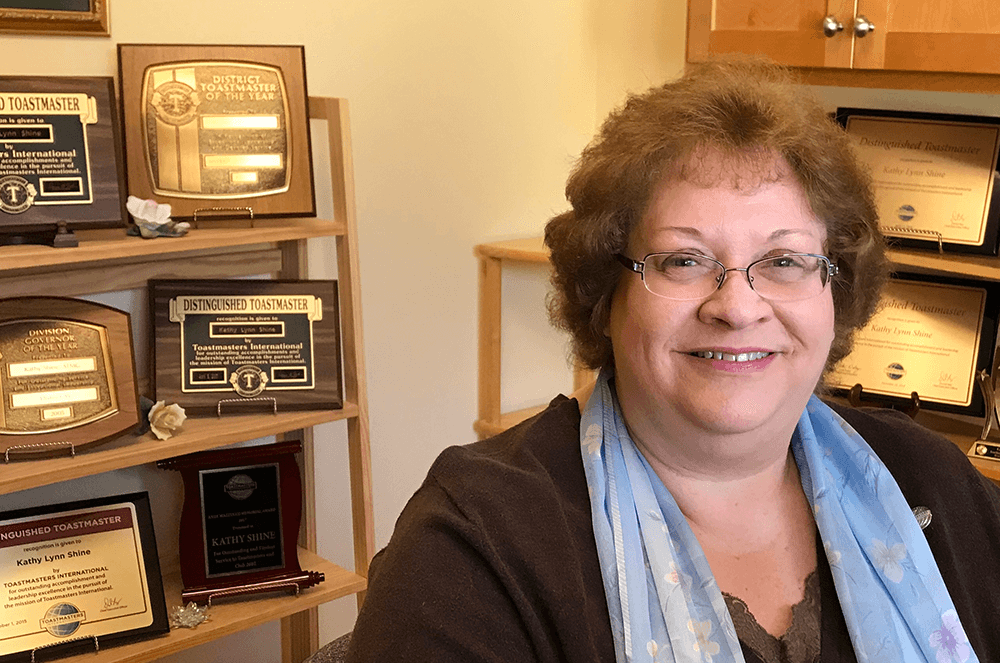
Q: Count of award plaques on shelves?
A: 8